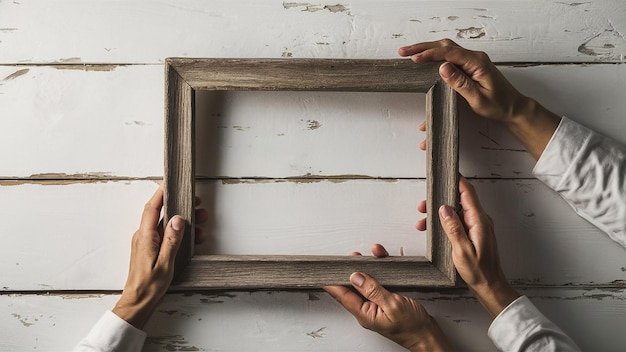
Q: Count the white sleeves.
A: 3